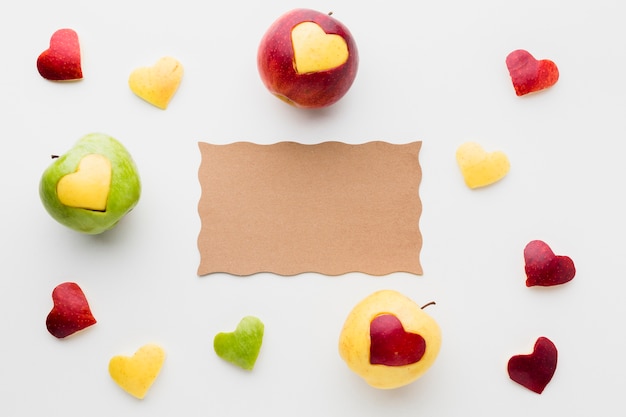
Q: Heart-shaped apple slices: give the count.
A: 12